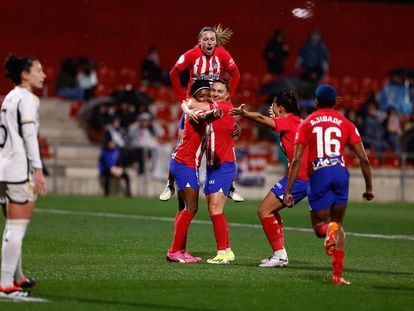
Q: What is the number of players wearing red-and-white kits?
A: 5